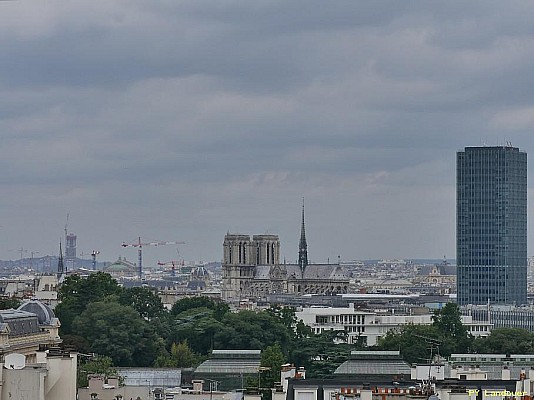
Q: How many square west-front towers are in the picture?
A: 2